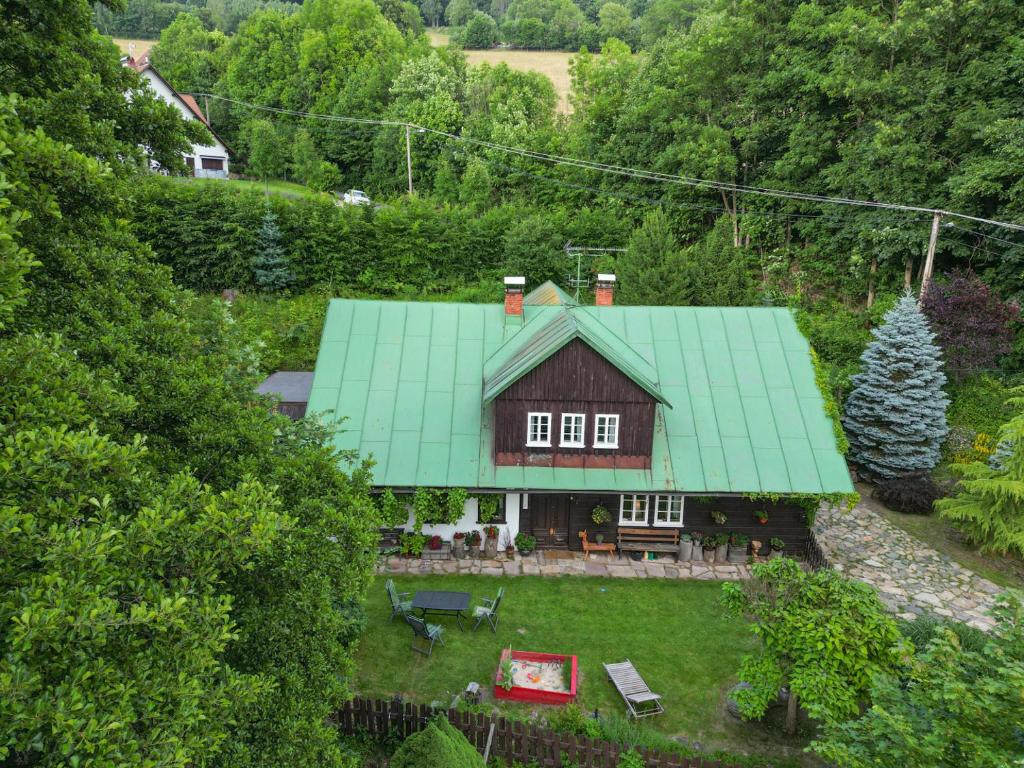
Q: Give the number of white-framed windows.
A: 5